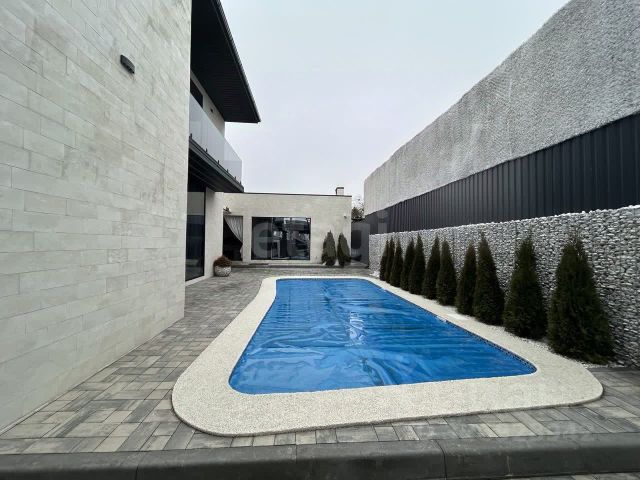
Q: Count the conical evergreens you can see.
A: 13